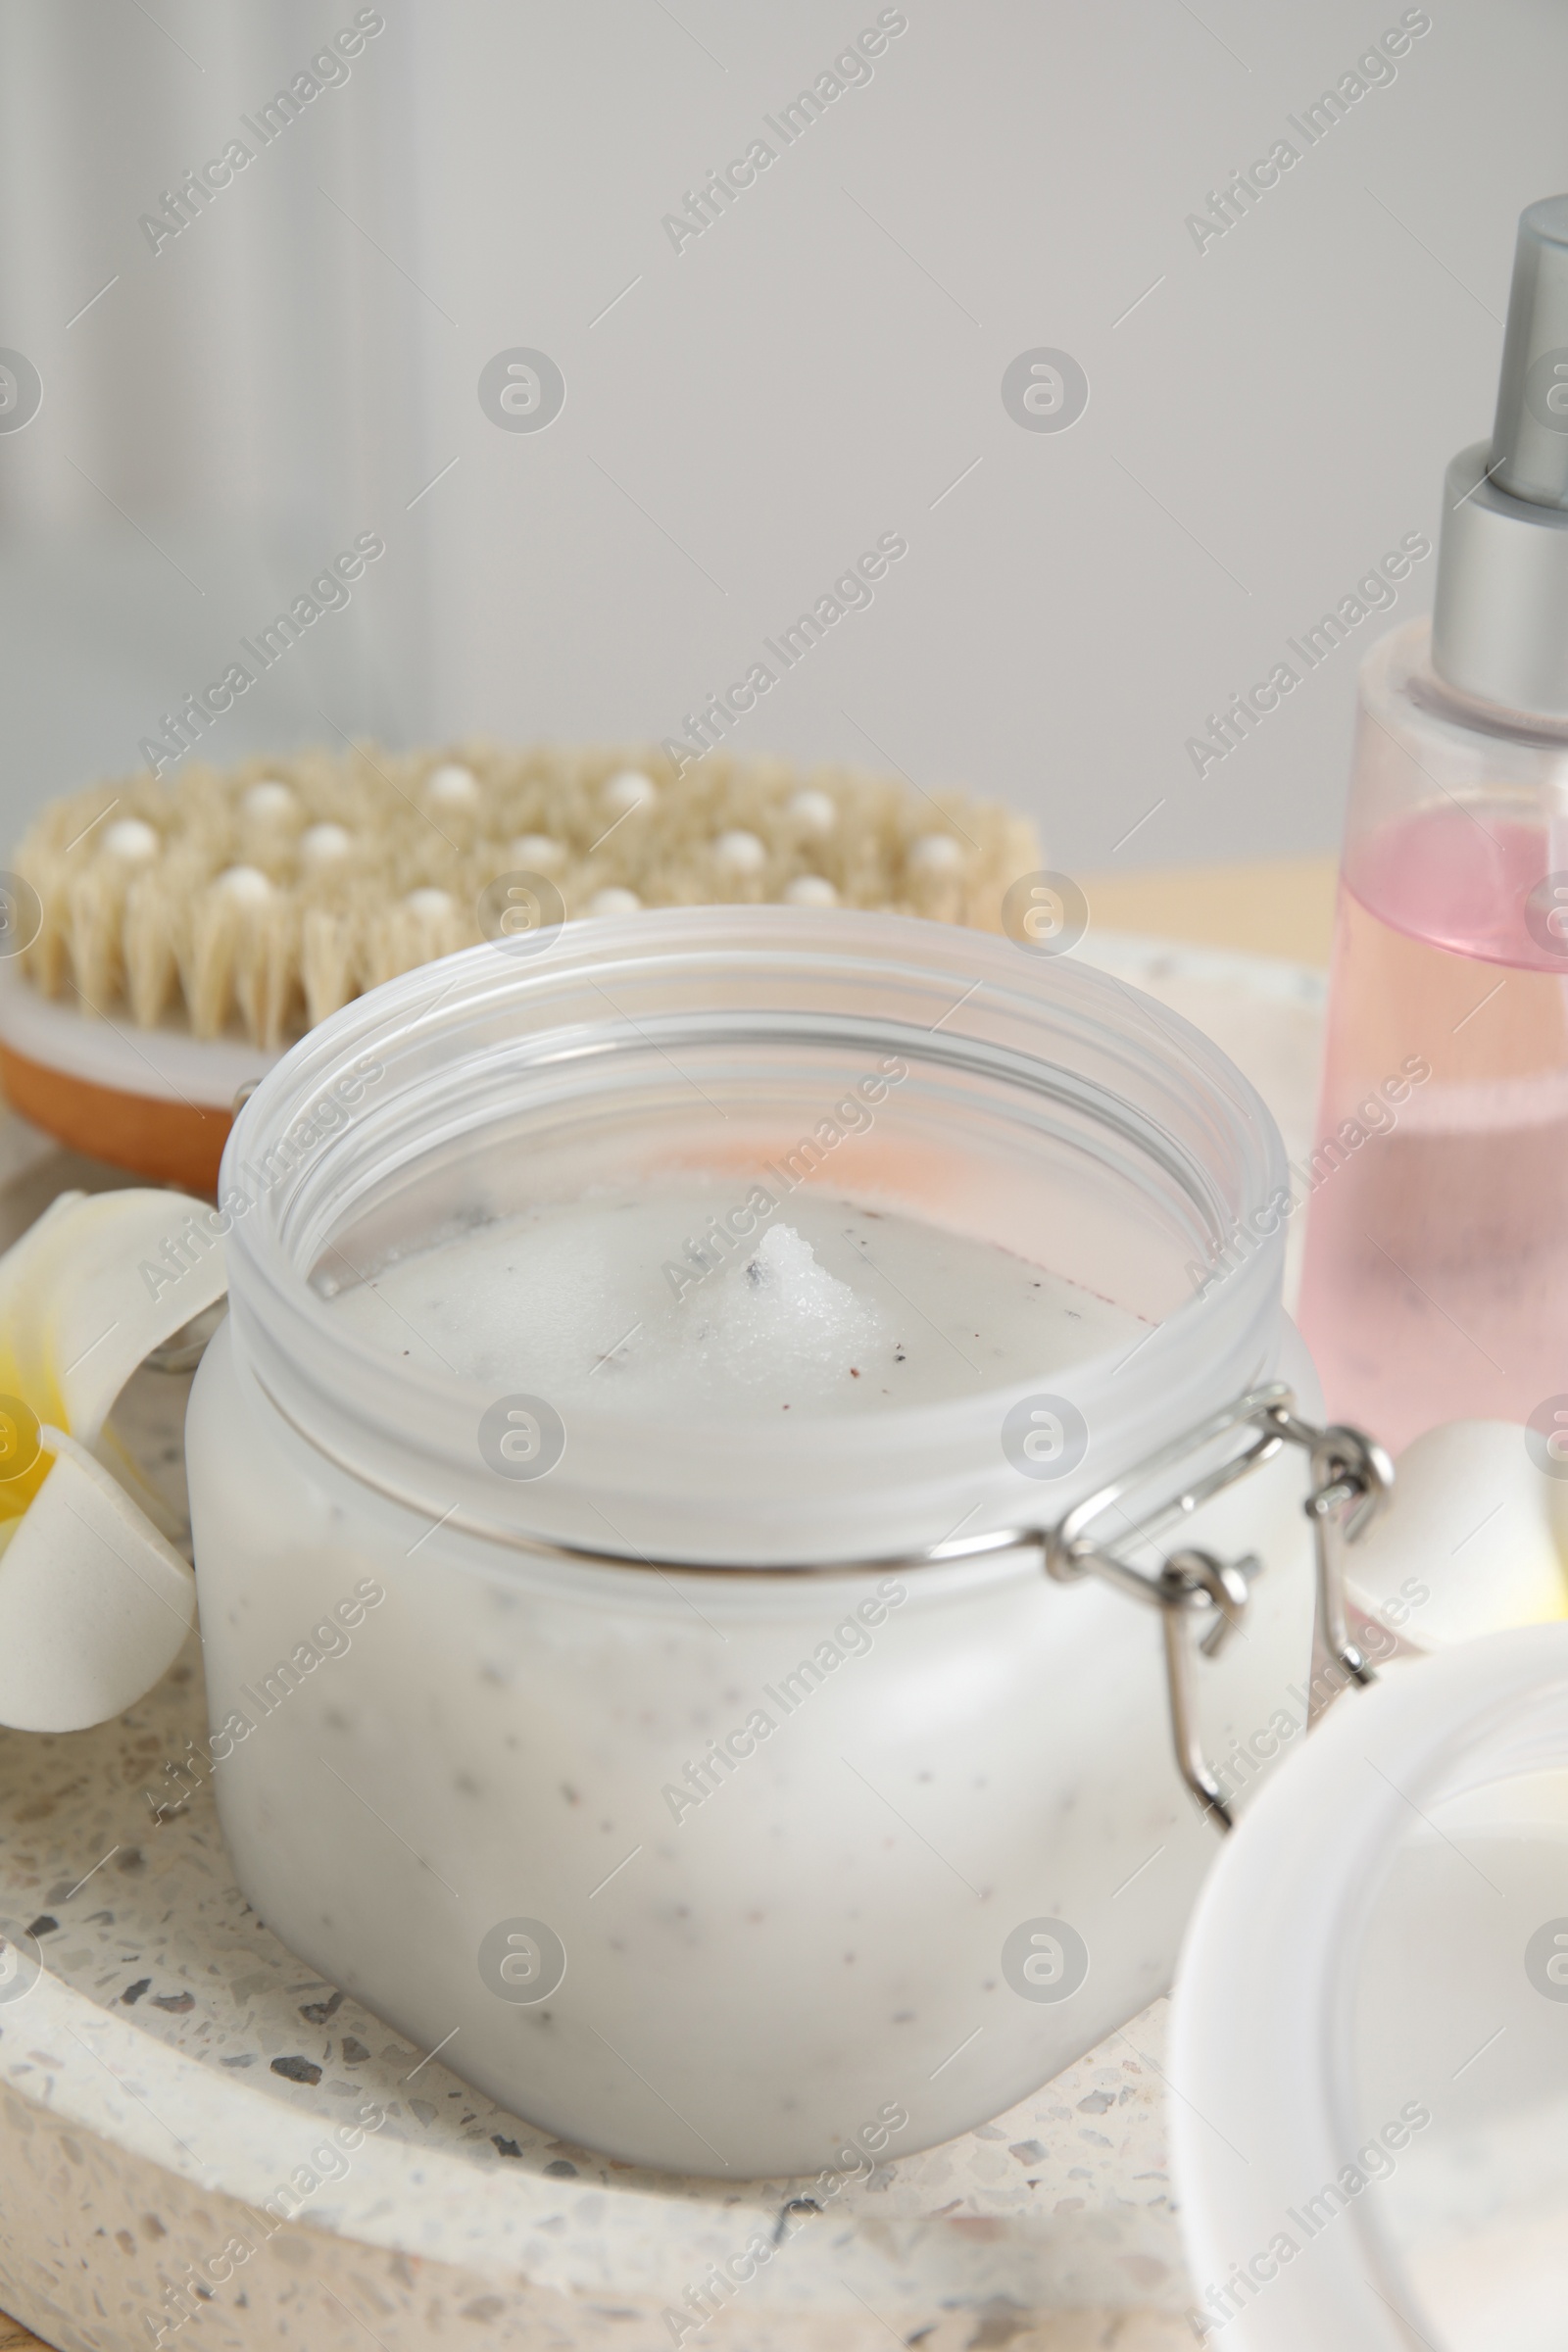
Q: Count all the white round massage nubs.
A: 13